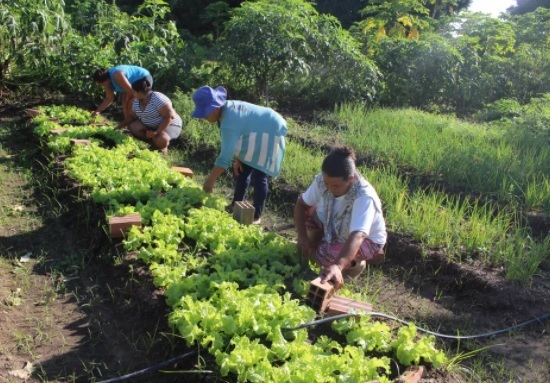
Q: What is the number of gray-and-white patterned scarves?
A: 1